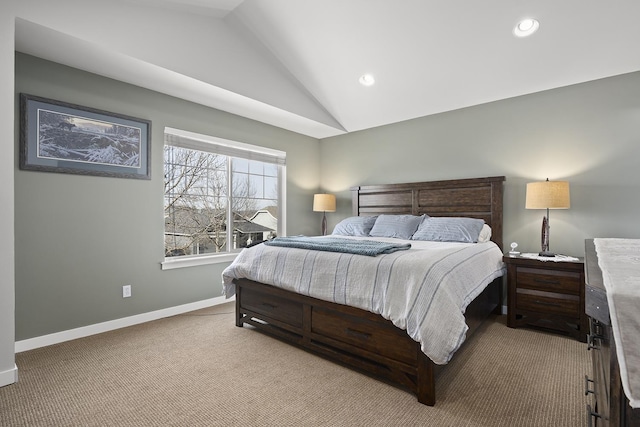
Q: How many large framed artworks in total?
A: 1